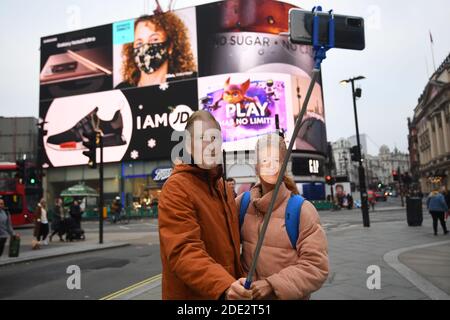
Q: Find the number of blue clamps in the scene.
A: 2